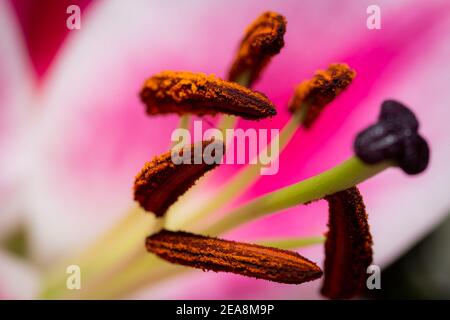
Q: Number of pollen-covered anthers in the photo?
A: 6